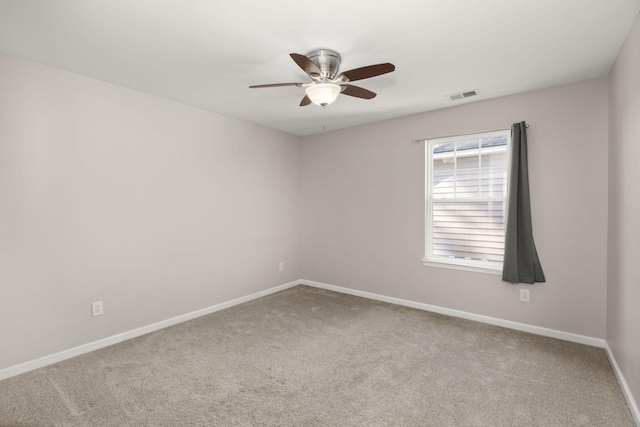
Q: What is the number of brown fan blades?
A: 5